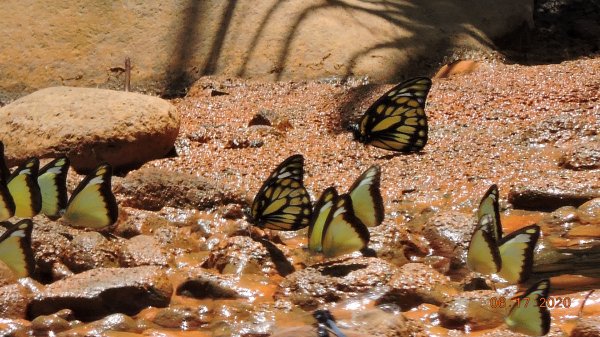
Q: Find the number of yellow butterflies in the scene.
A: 12